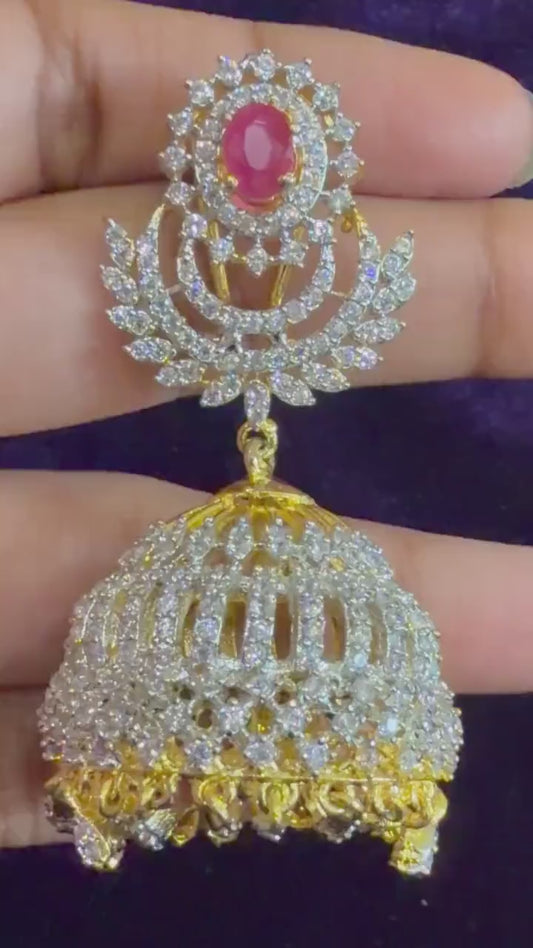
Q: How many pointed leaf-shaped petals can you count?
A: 13